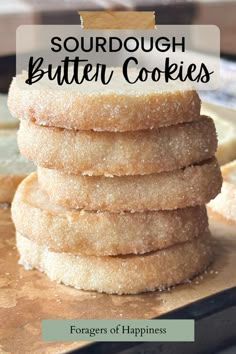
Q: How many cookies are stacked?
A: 5